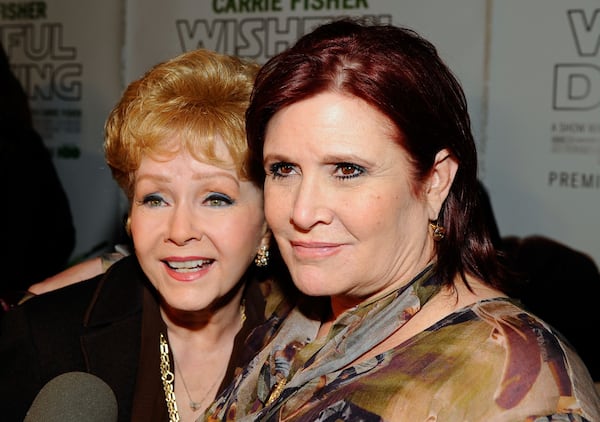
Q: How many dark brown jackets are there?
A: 1